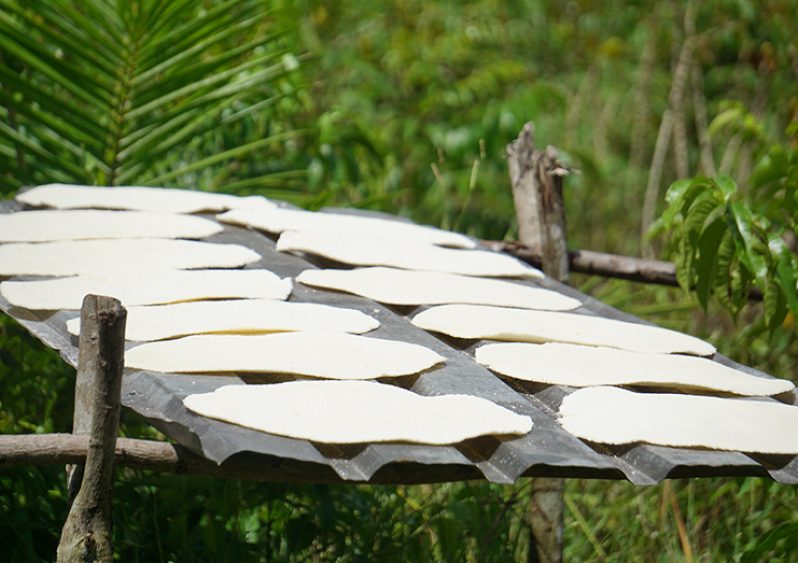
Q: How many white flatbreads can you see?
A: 13